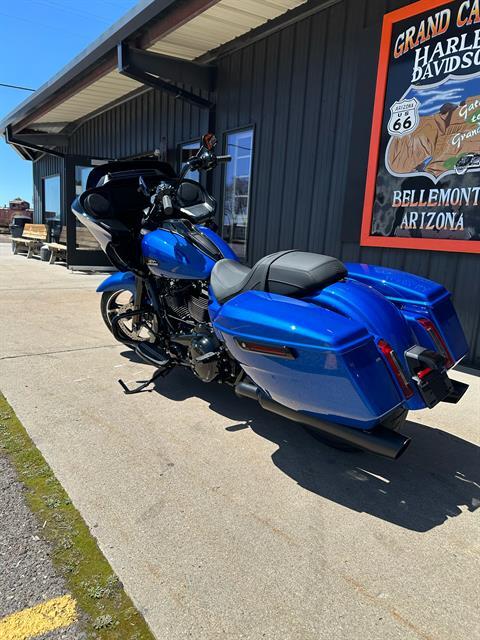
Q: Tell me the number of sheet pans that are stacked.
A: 0